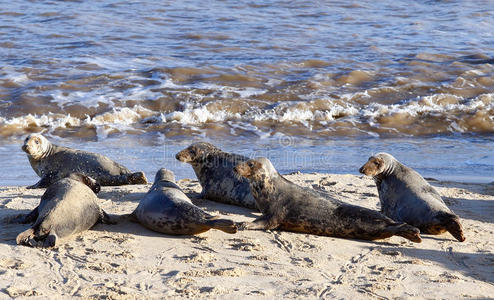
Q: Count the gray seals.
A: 6